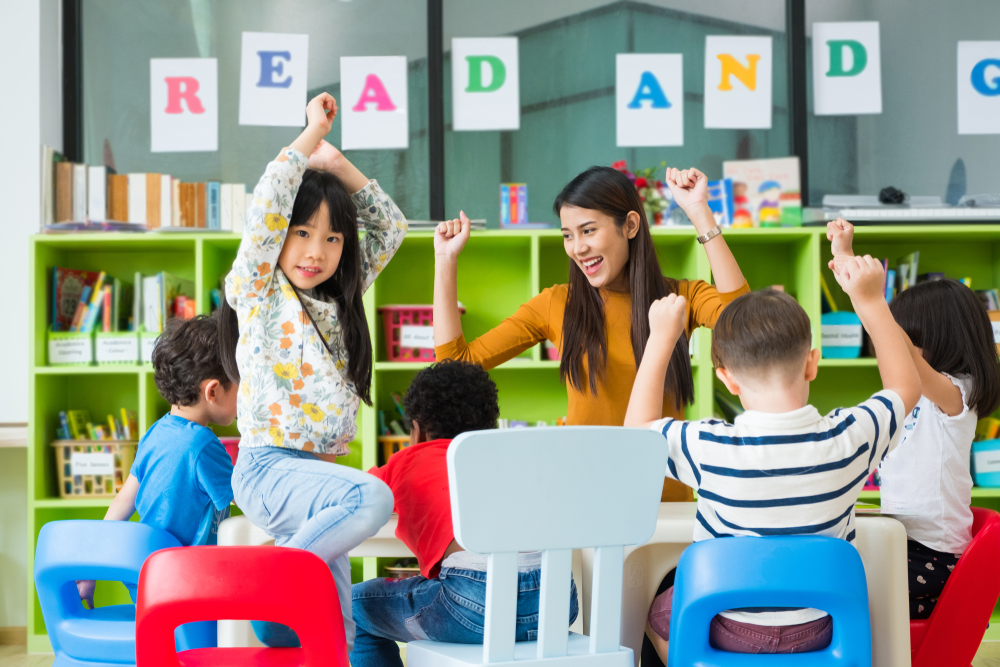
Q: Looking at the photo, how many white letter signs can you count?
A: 8